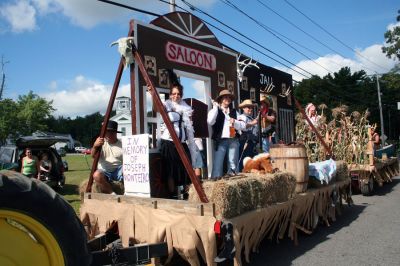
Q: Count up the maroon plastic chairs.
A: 0